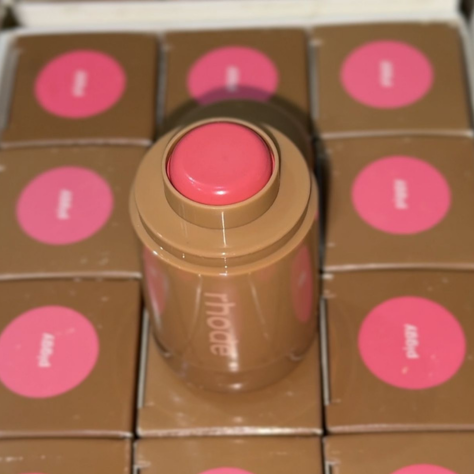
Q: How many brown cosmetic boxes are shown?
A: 11